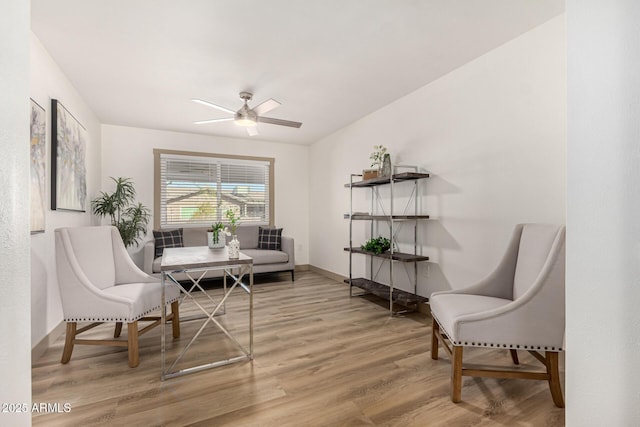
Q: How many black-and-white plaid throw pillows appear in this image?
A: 2